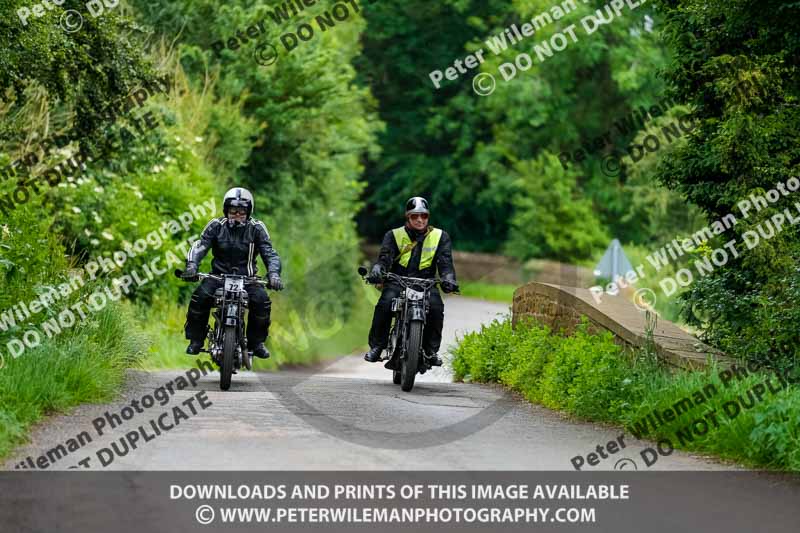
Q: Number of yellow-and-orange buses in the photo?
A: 0